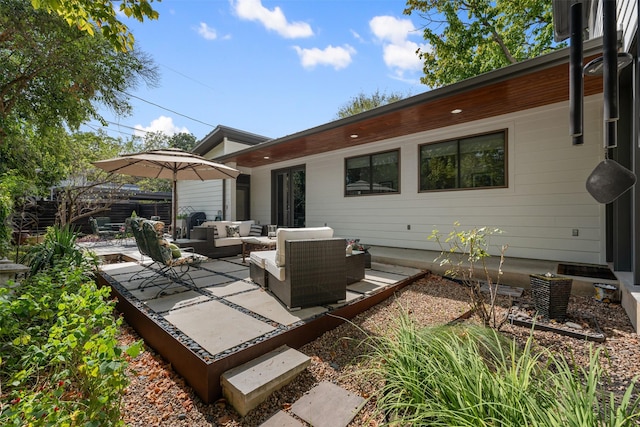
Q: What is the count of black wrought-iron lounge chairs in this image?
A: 2